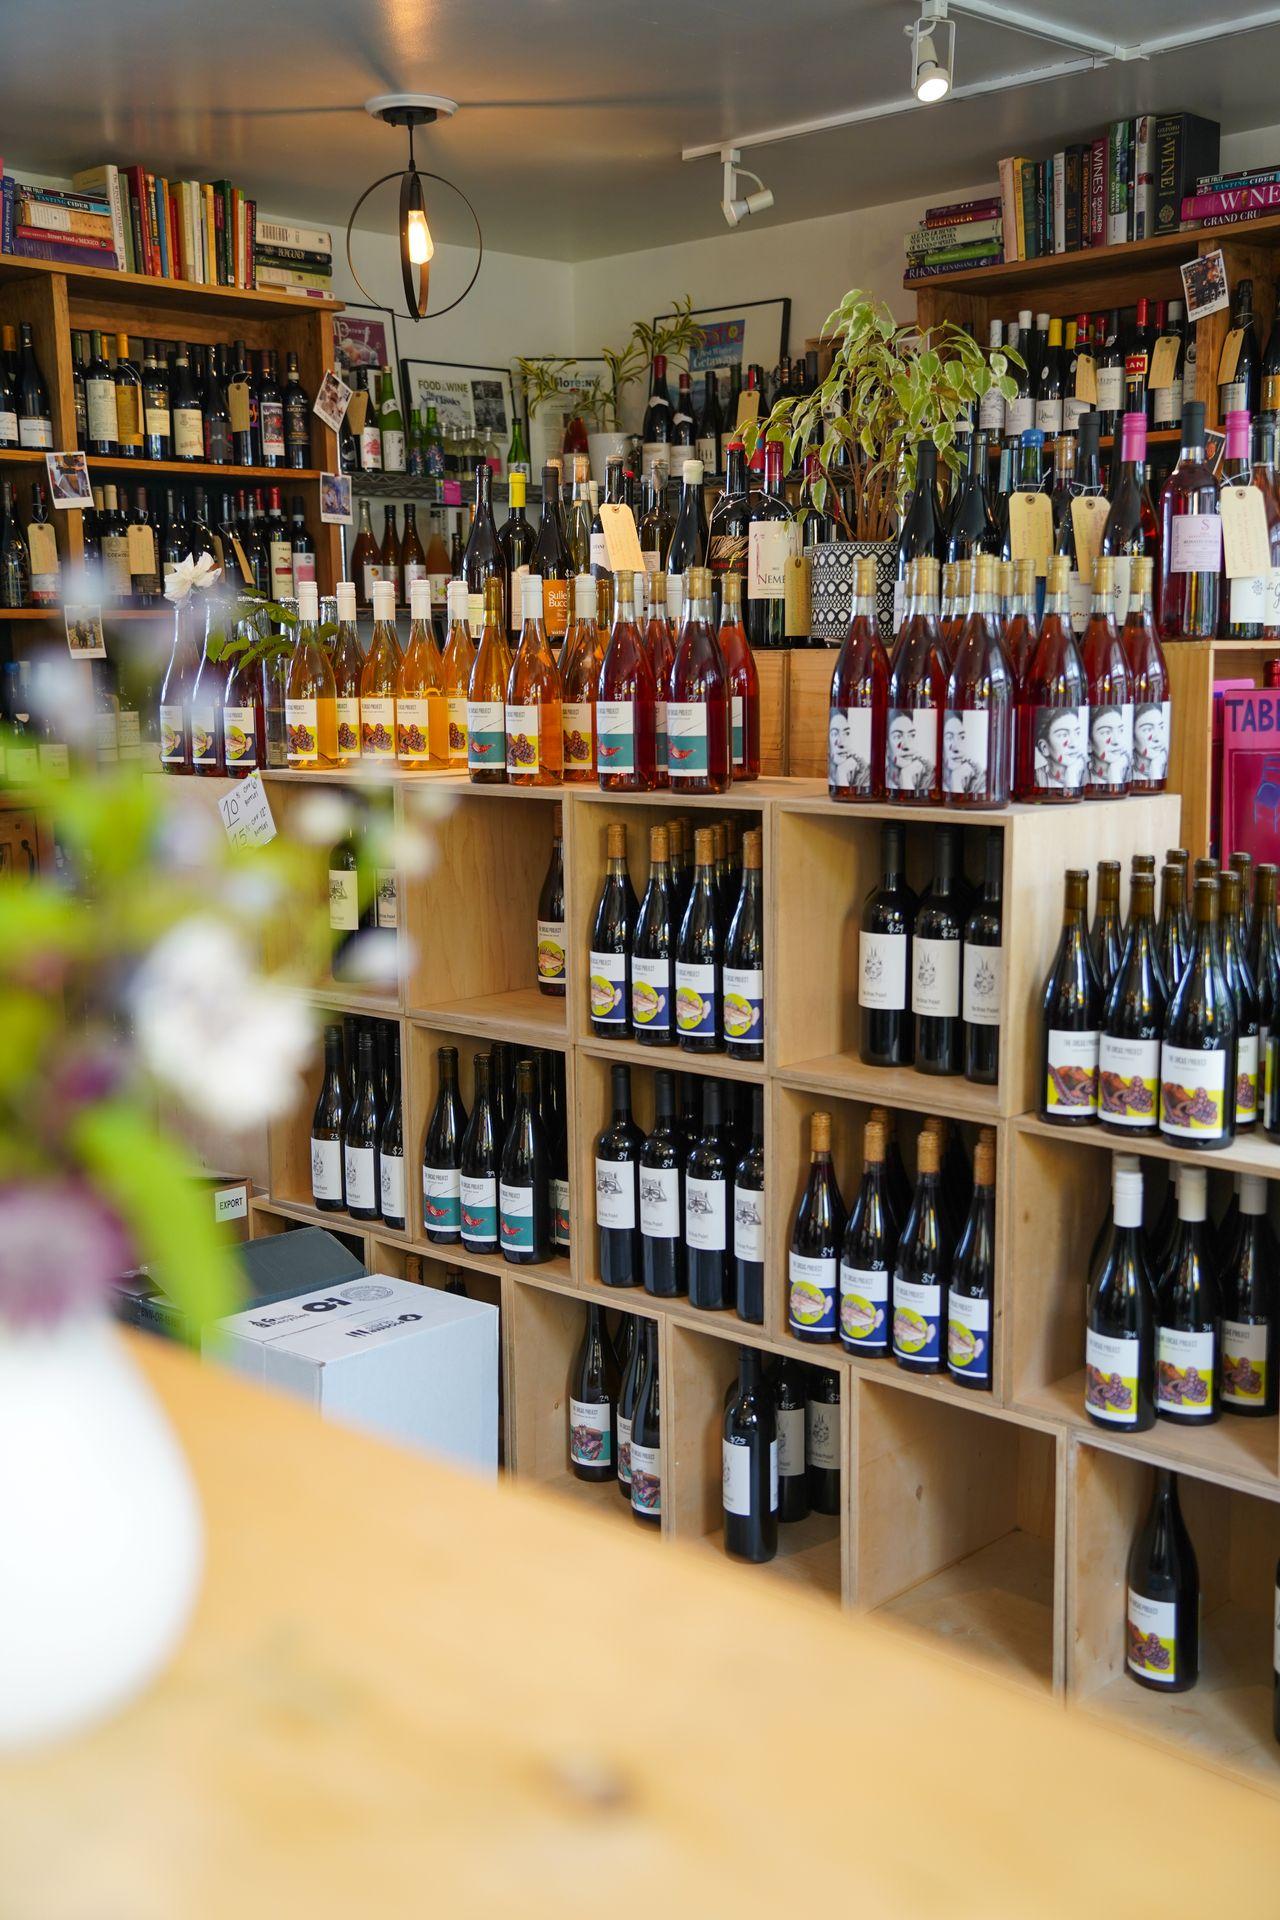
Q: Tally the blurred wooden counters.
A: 1